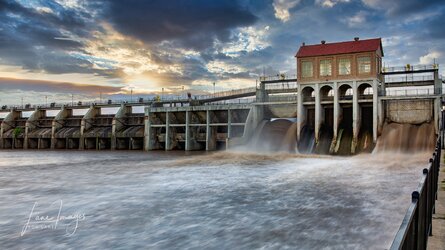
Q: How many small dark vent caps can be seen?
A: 2